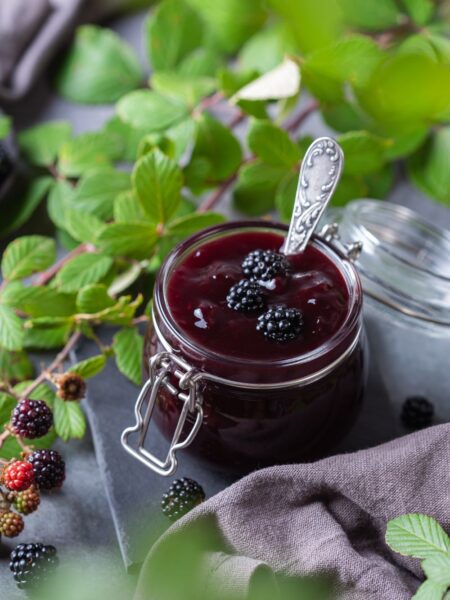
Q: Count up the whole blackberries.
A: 8